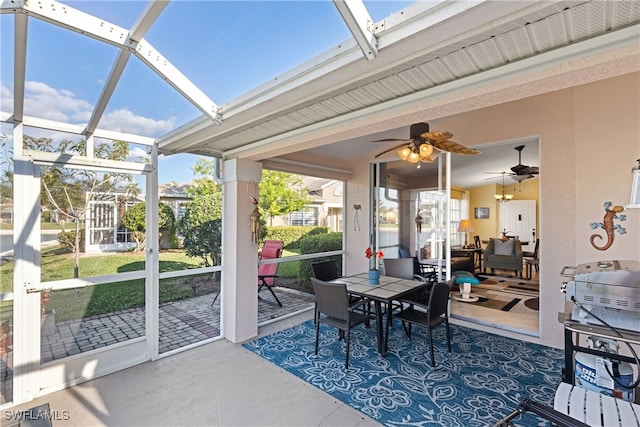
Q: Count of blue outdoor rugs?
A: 1